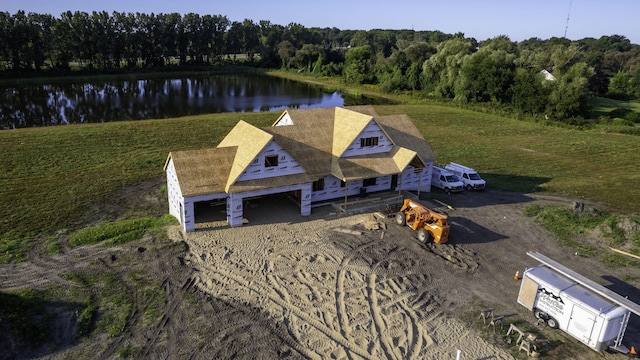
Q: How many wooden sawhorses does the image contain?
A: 4